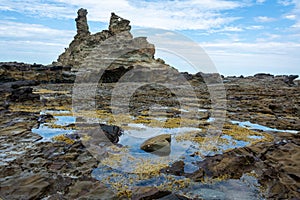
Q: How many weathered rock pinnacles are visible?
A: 2